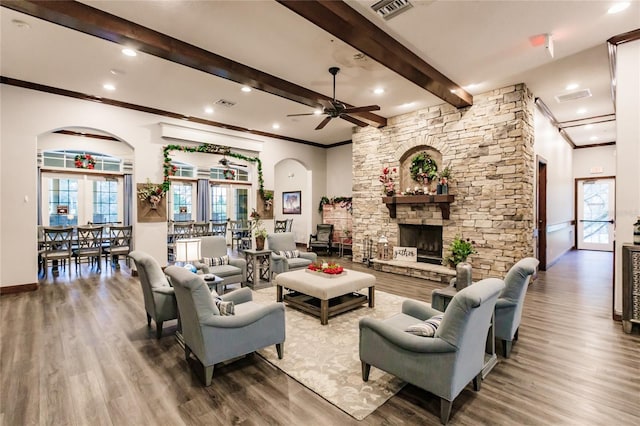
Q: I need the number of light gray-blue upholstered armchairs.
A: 6